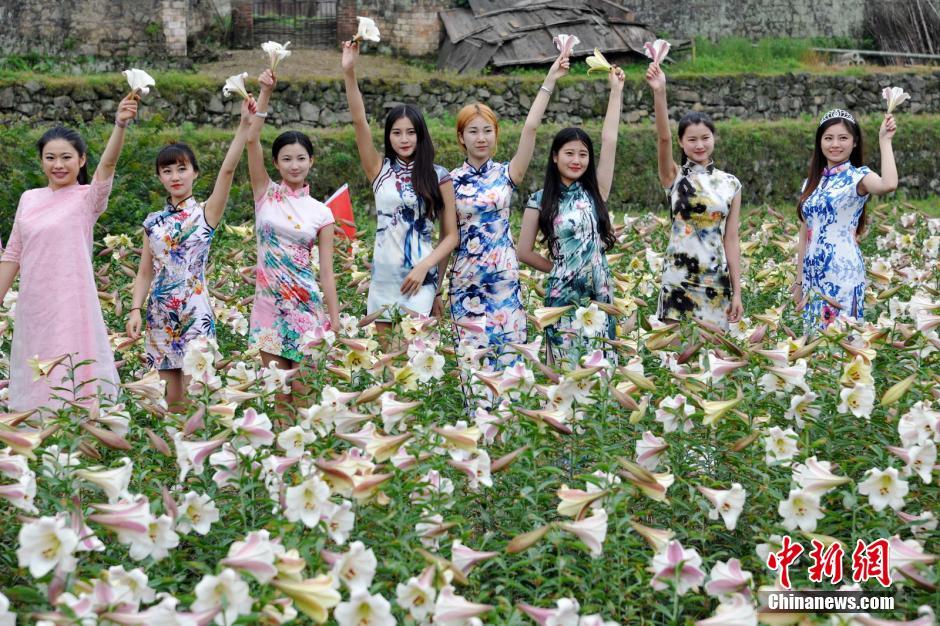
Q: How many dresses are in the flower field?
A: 8